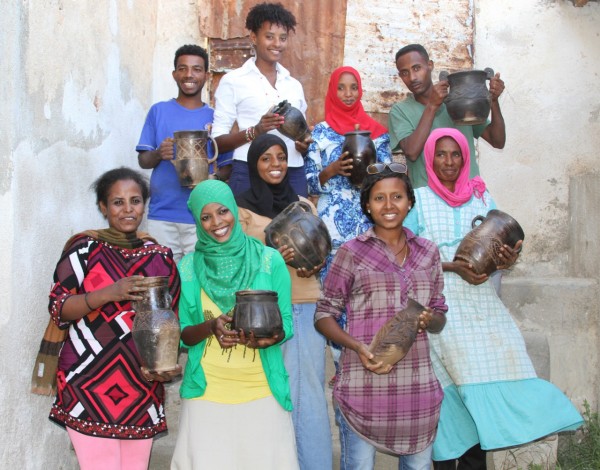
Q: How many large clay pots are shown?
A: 9